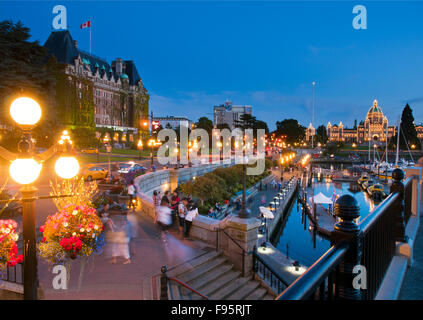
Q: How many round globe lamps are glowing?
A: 3